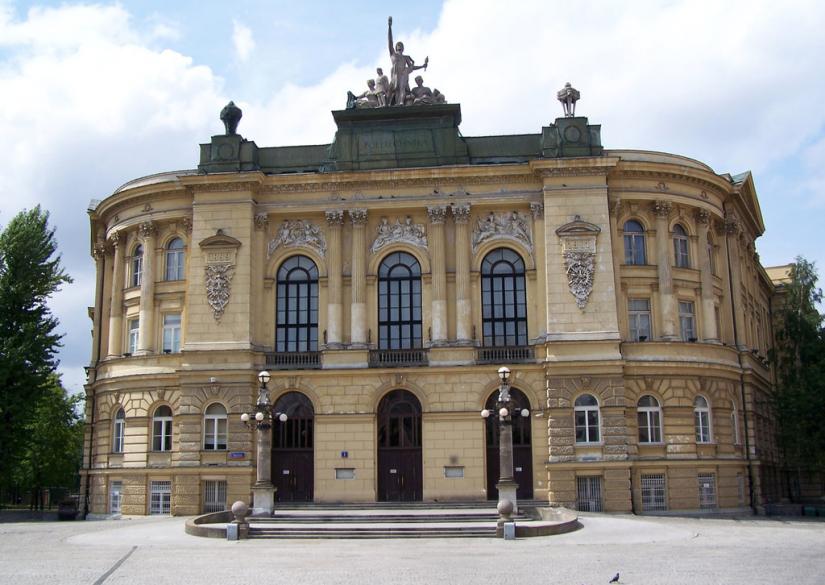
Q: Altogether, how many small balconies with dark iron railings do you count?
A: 3